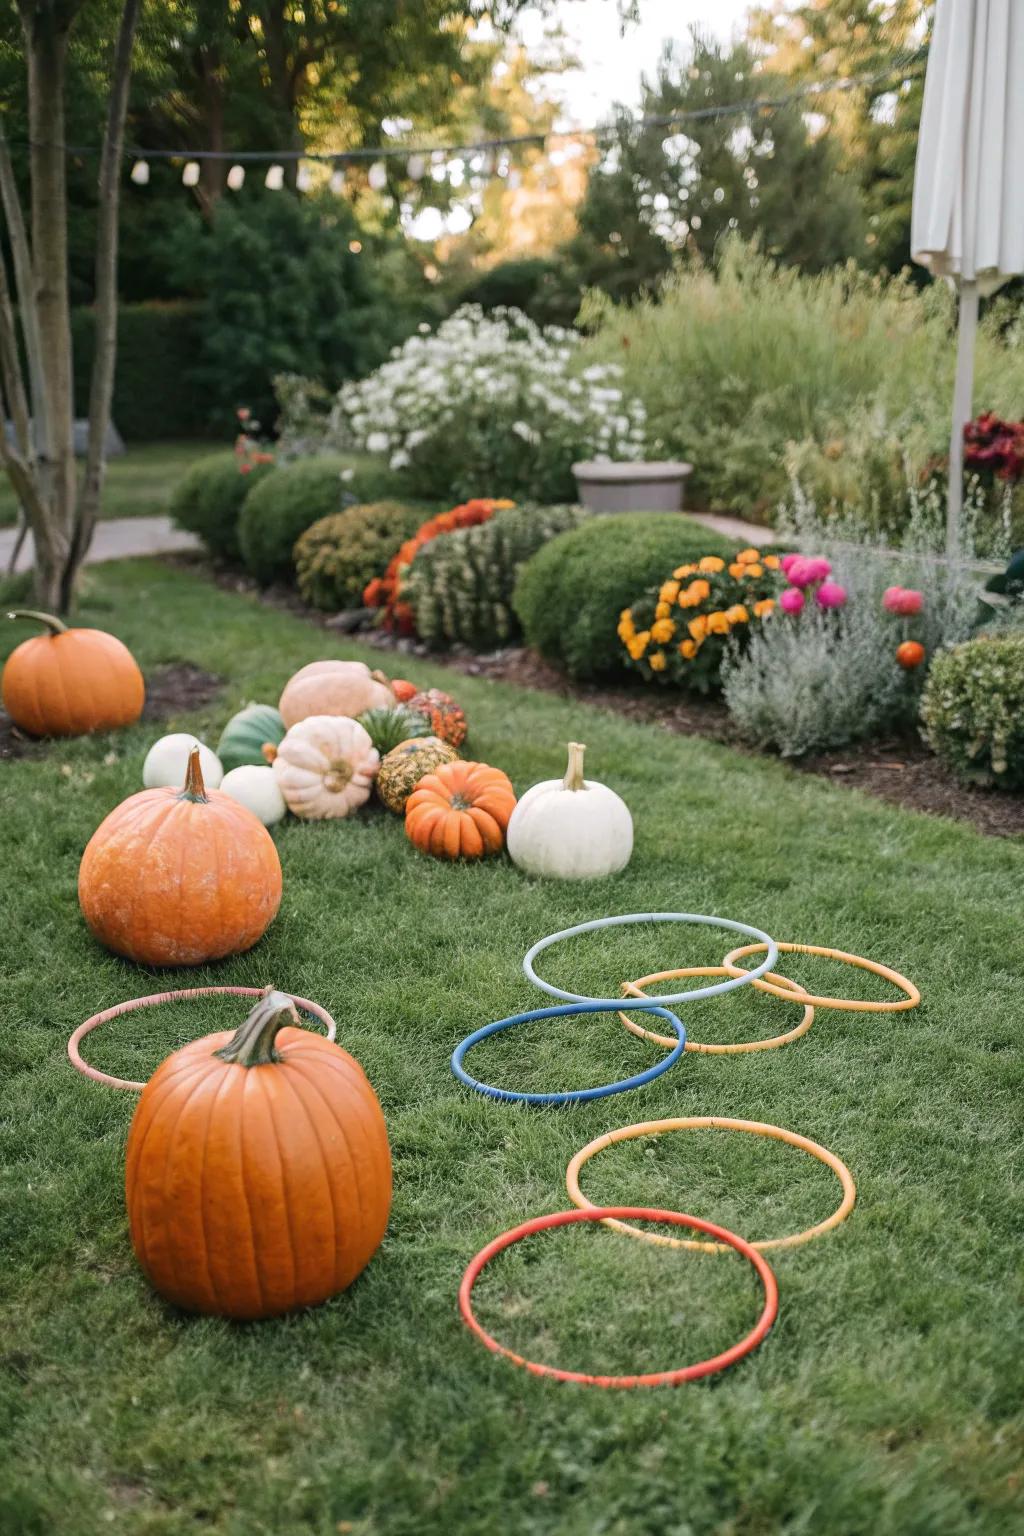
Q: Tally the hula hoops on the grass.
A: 7